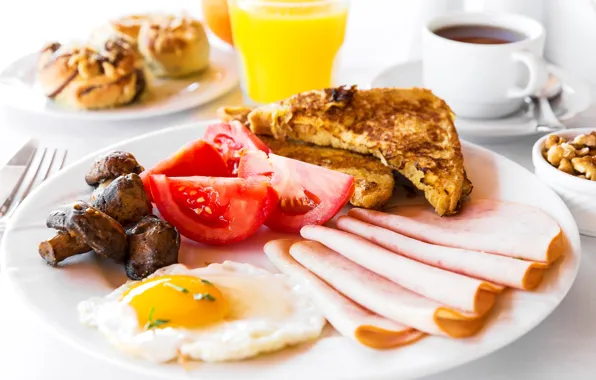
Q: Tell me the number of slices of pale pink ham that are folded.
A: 5